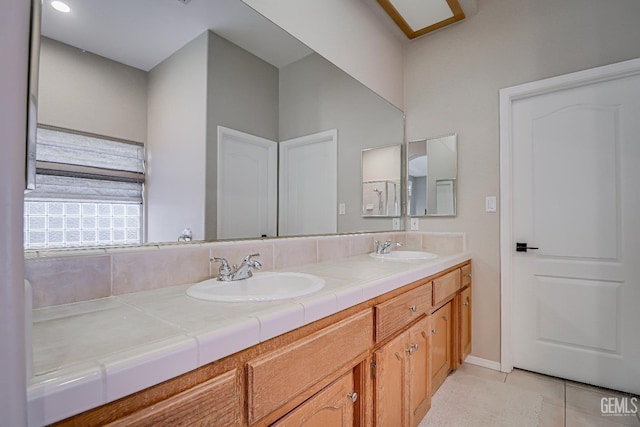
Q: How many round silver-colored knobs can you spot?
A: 7